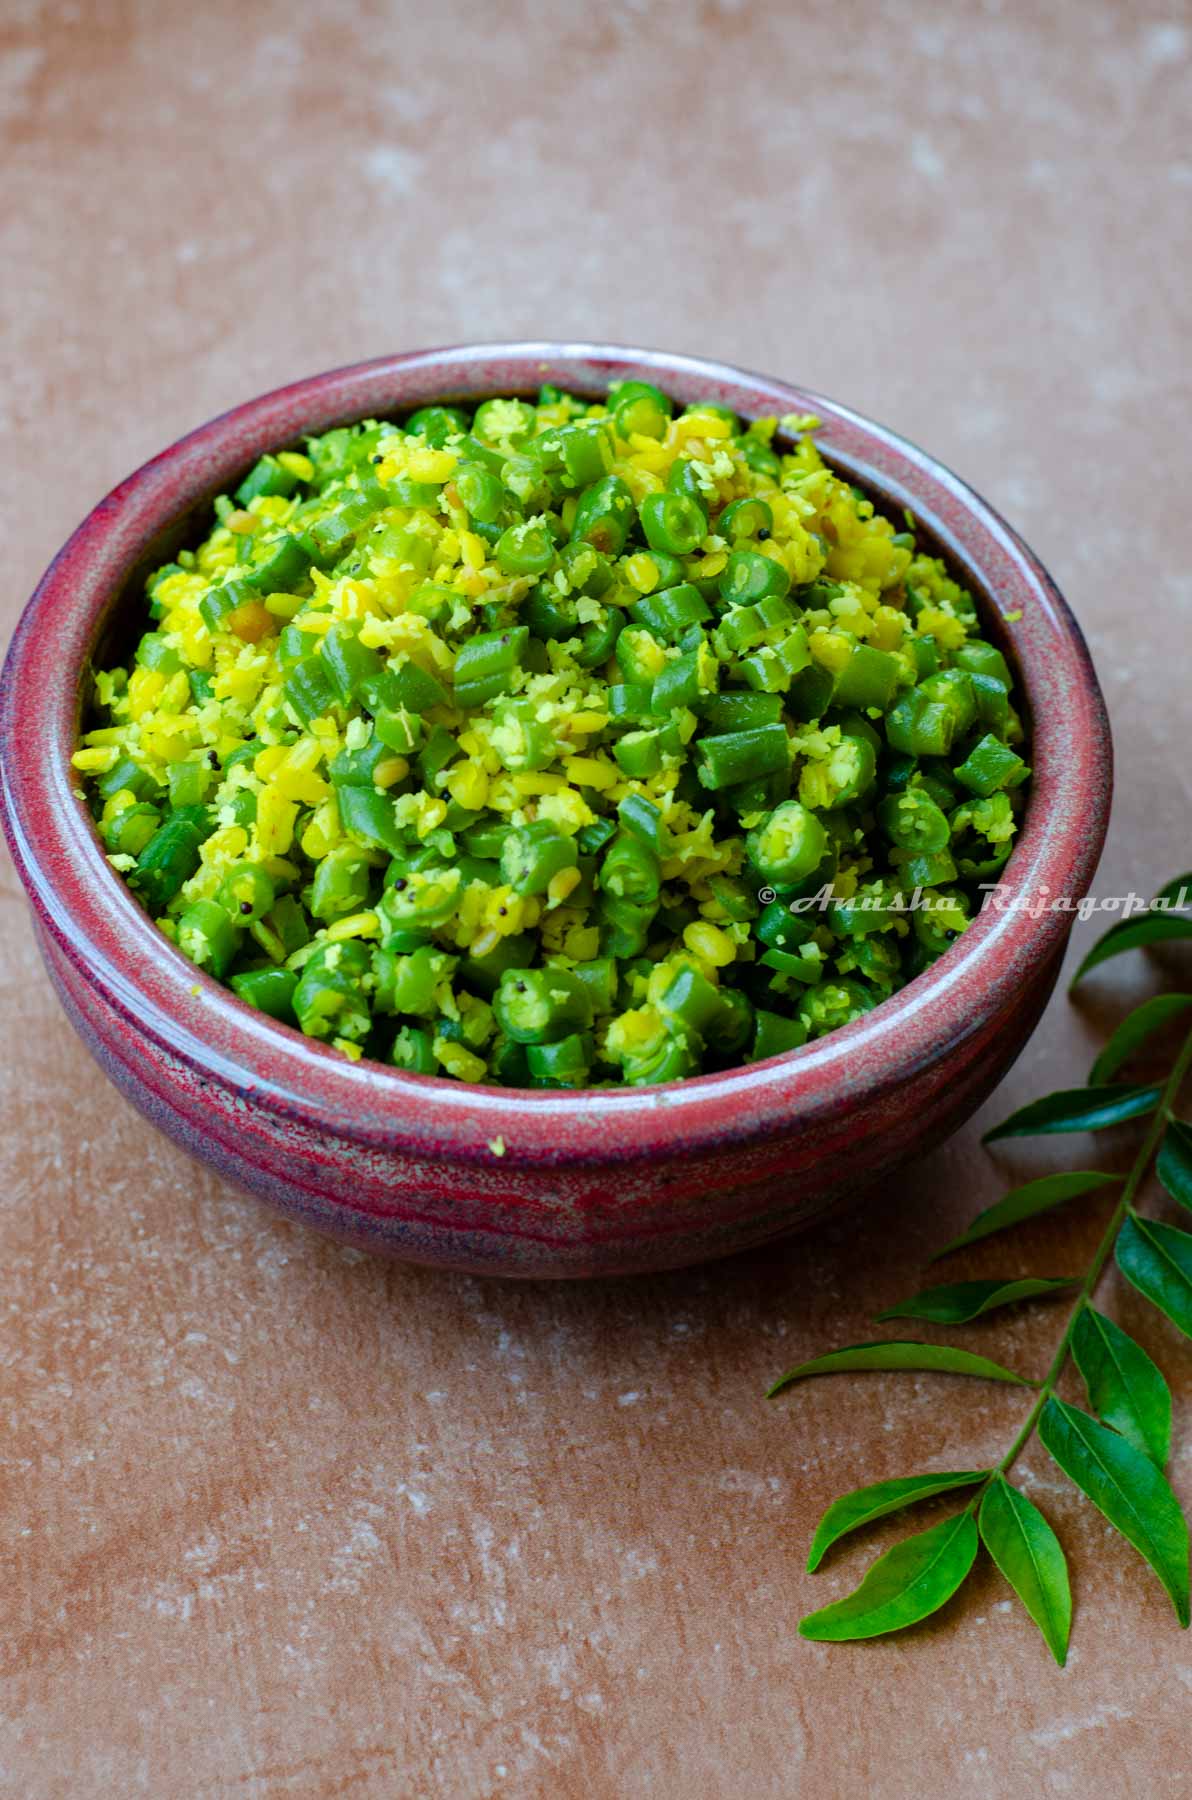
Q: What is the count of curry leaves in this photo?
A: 14